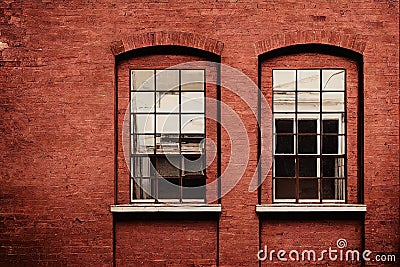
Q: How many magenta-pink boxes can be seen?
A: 0